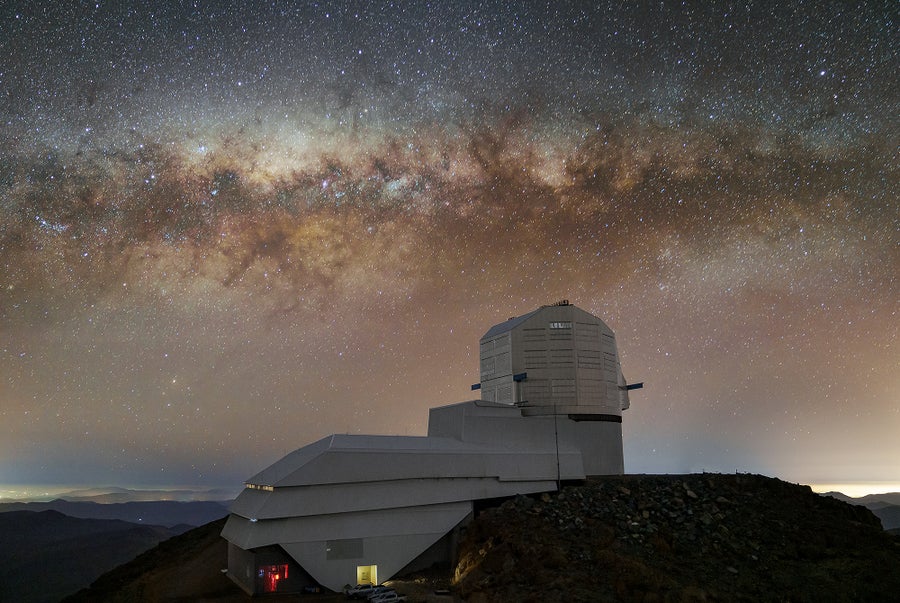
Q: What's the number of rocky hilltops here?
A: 1